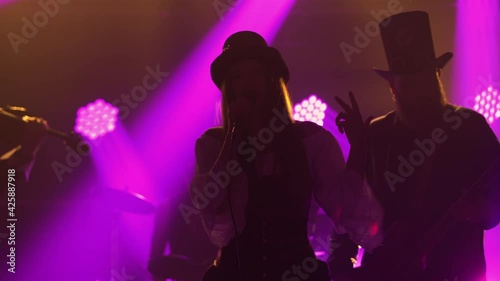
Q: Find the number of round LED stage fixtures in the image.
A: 3